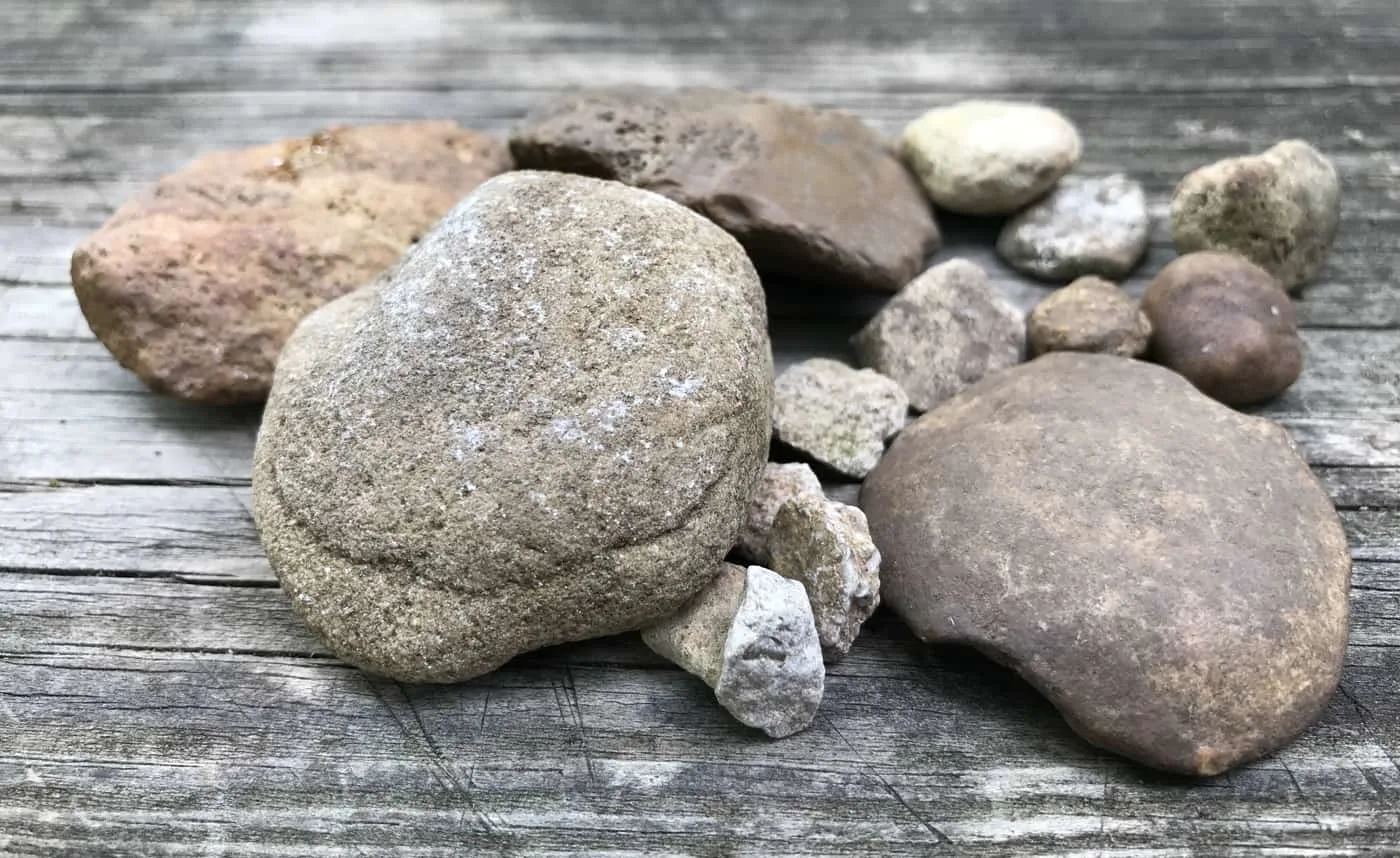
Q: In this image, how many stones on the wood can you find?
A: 14